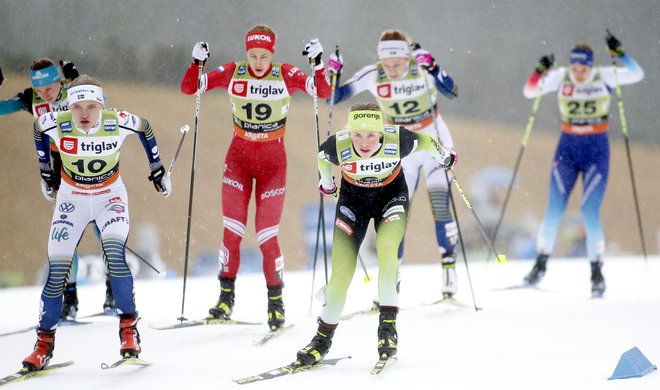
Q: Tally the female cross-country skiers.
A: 6